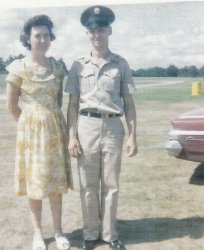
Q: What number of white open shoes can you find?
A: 2